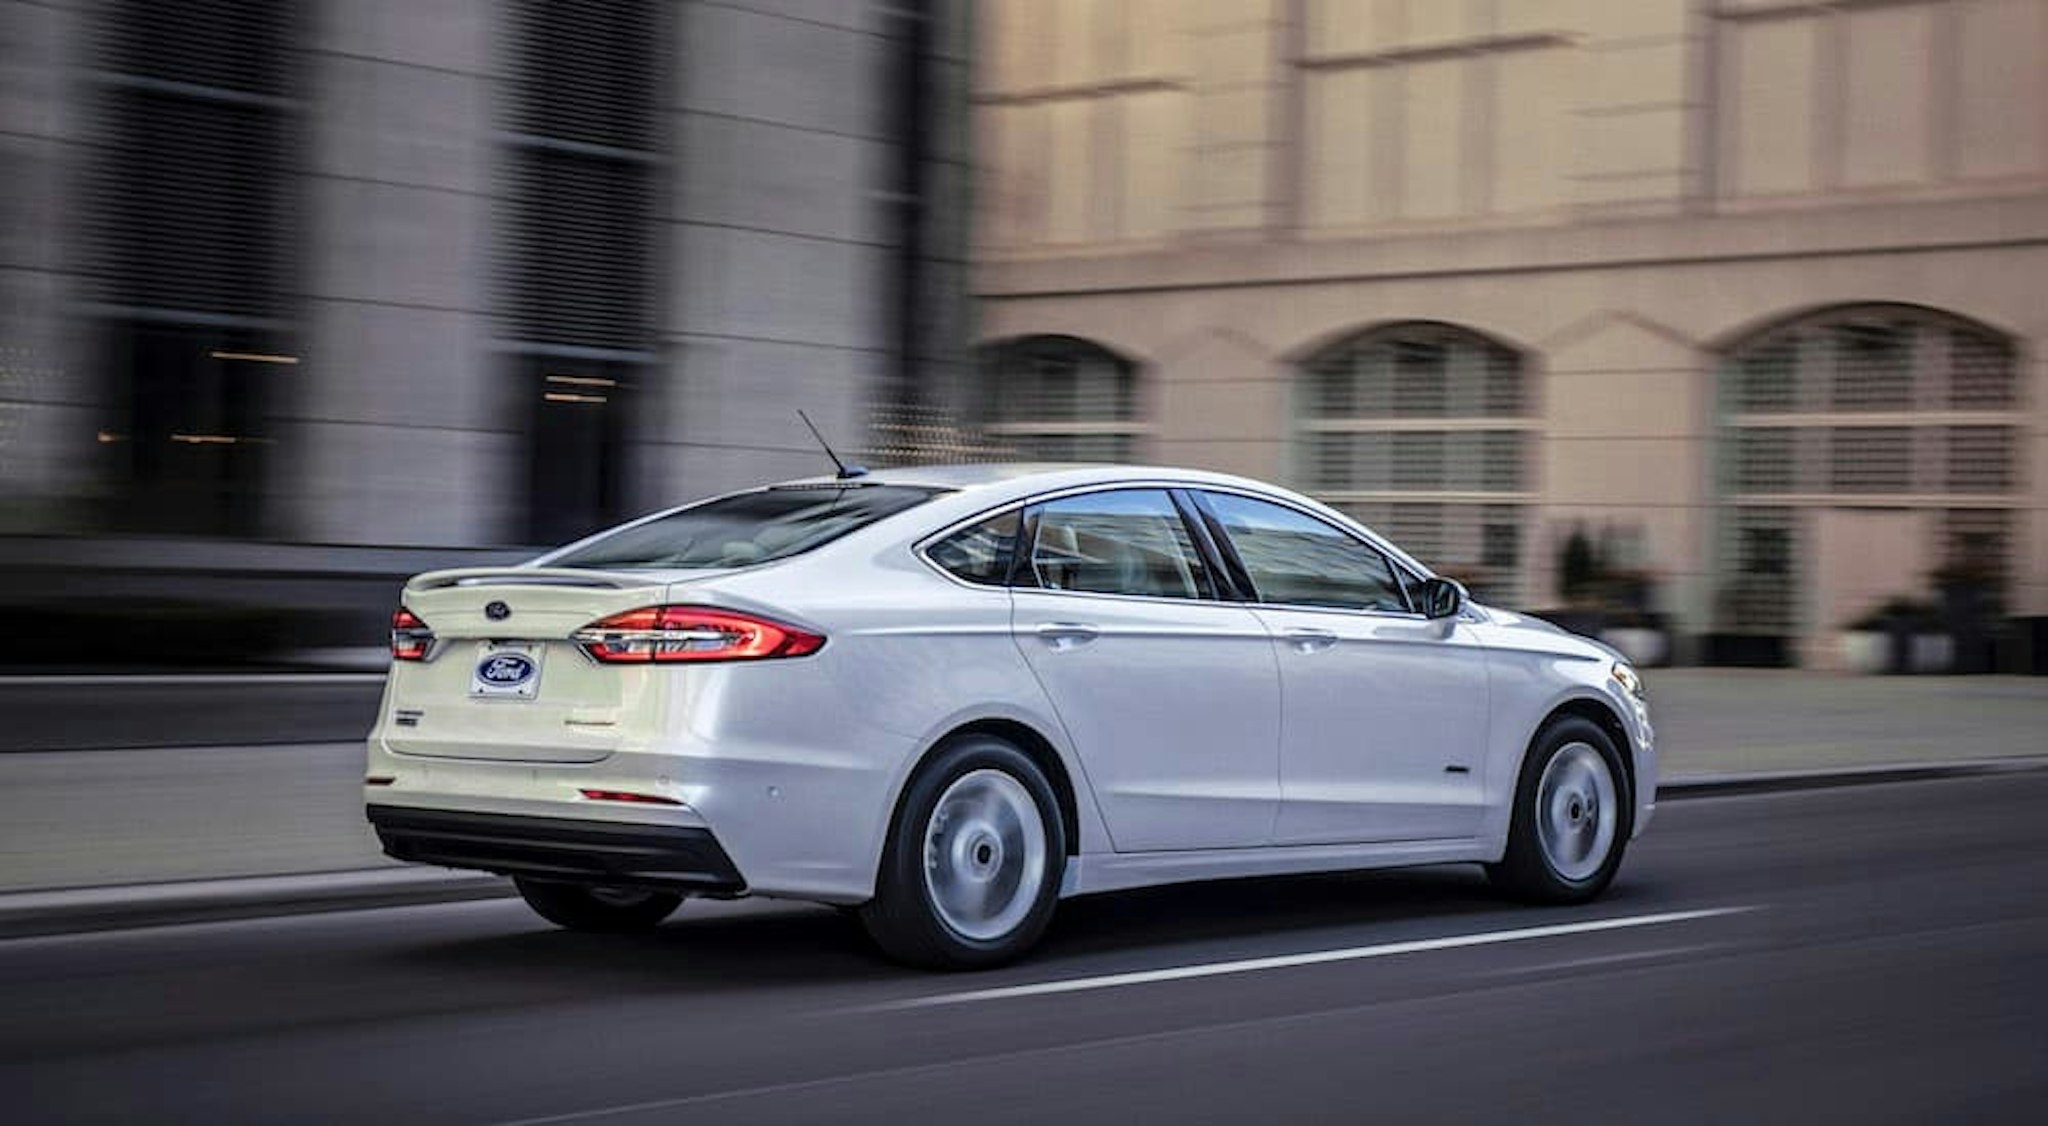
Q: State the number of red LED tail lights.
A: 2